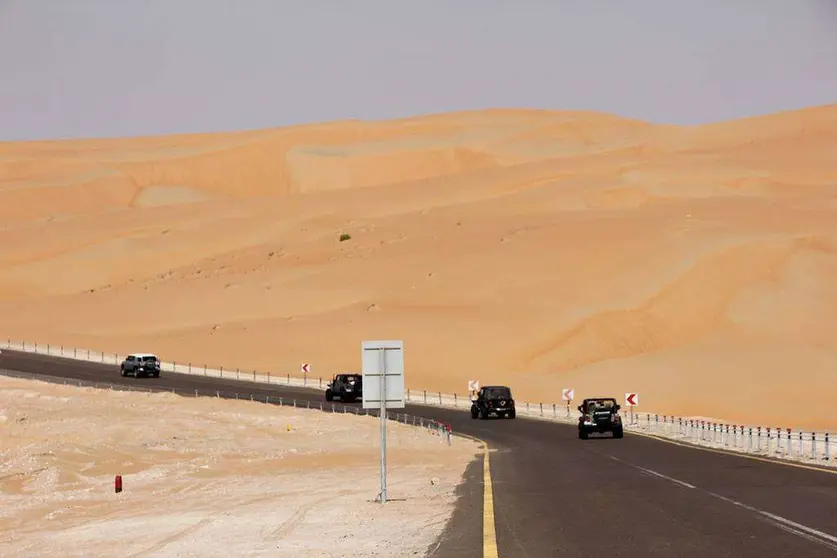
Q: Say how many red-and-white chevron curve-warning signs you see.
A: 4